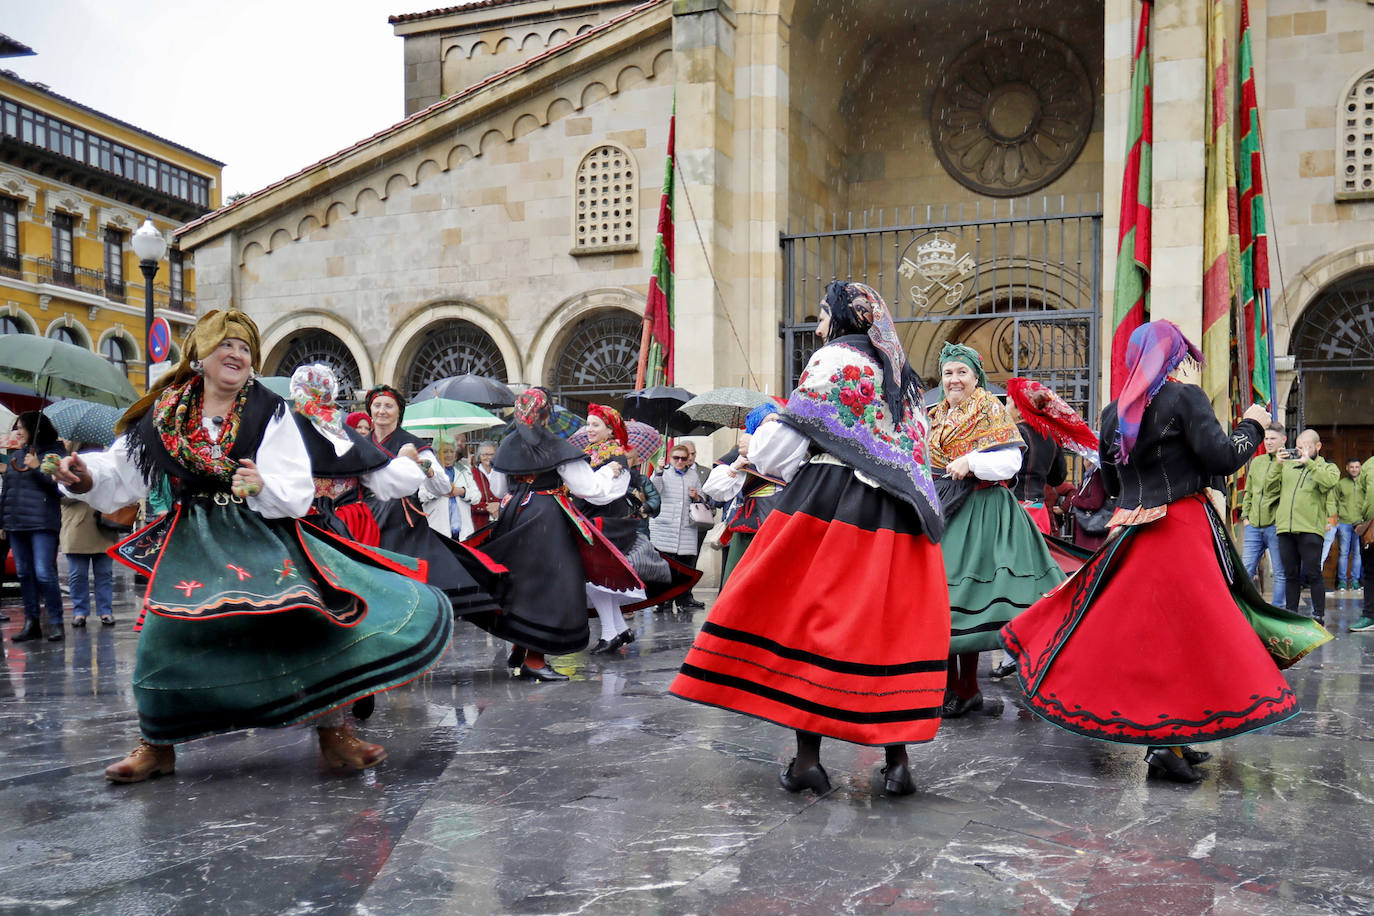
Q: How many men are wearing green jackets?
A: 4